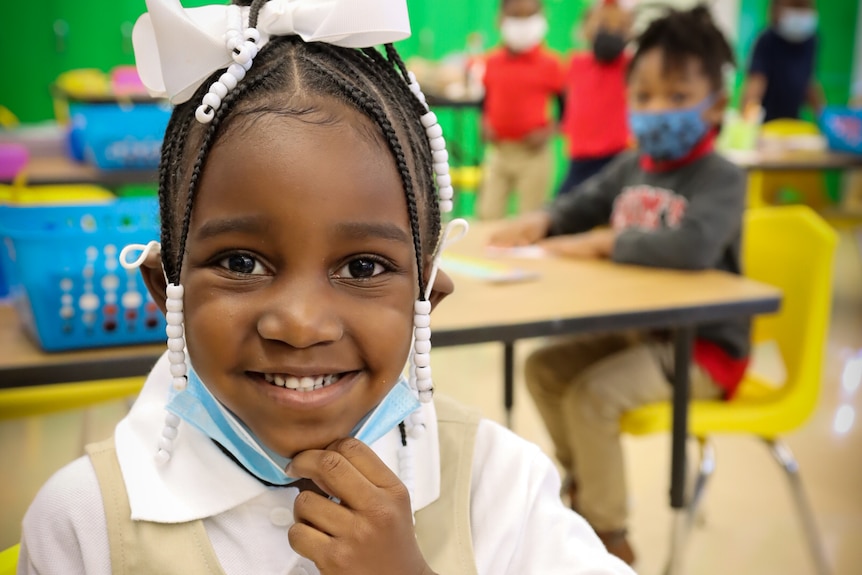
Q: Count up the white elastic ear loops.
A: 2